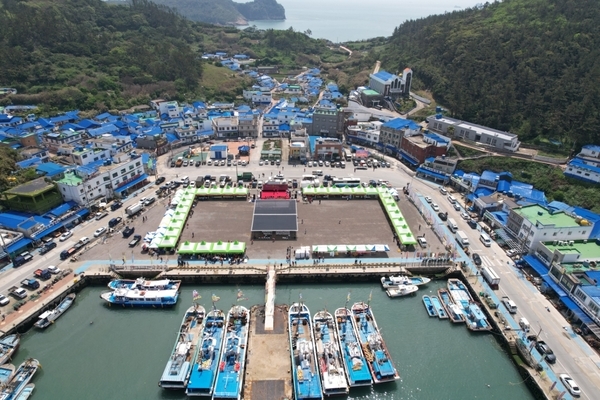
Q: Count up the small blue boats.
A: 2